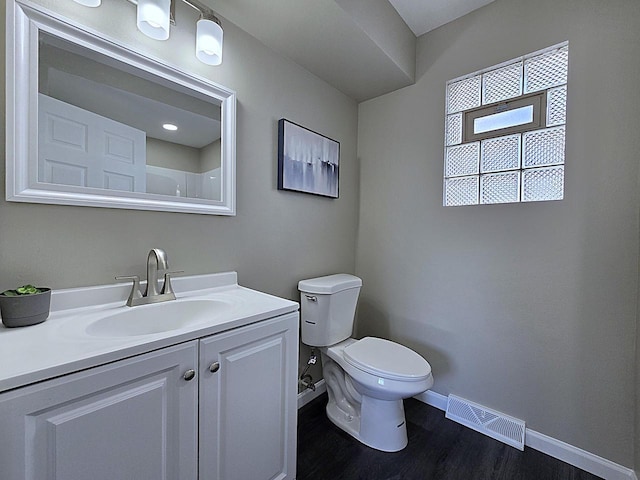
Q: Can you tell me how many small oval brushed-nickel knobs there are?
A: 2